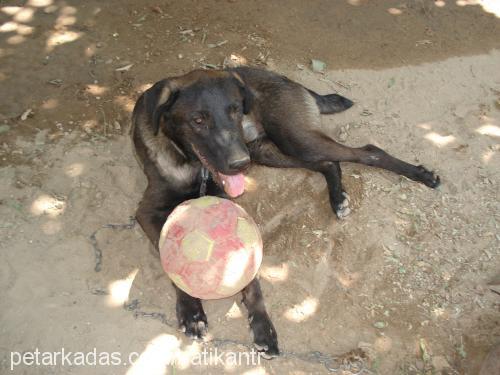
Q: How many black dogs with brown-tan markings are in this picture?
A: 1